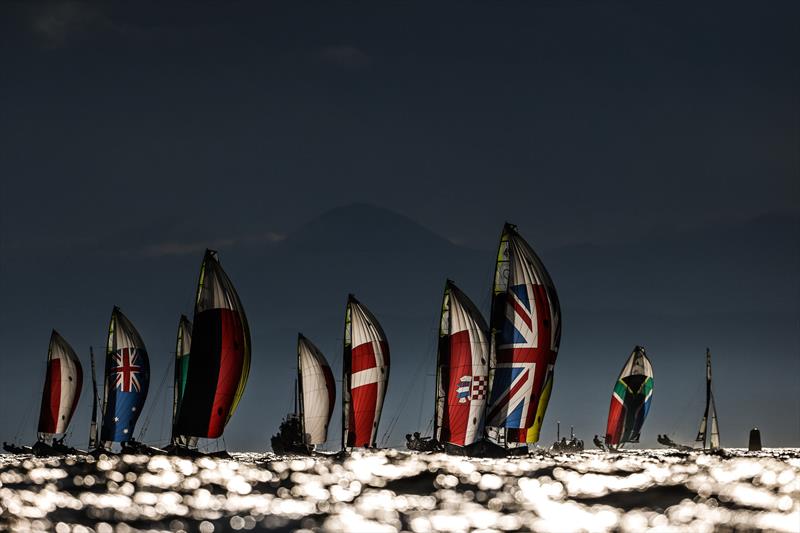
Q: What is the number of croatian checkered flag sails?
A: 1